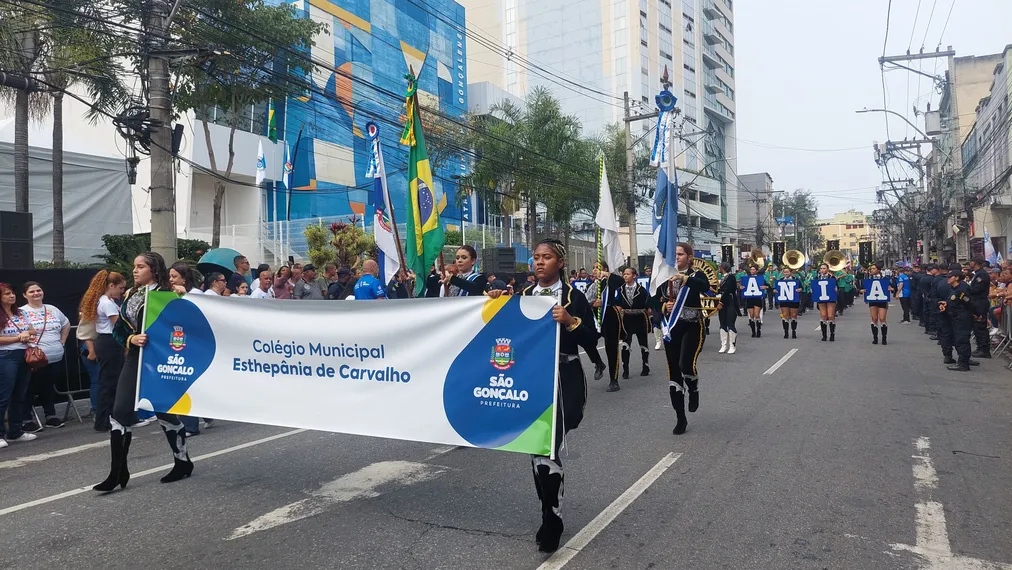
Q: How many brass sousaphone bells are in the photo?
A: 3